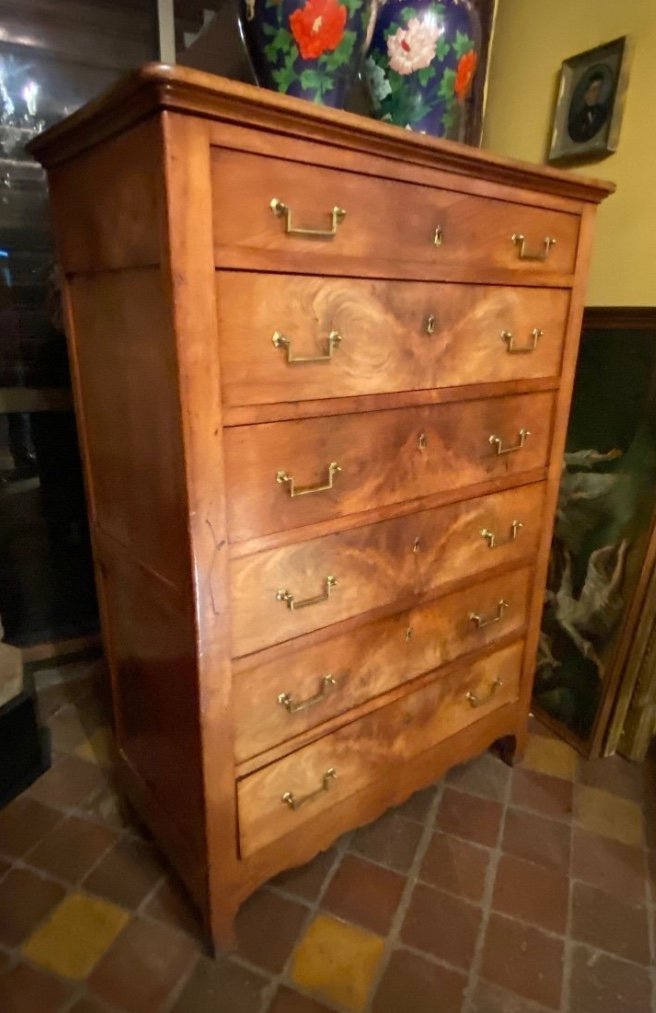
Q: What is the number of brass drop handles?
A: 12